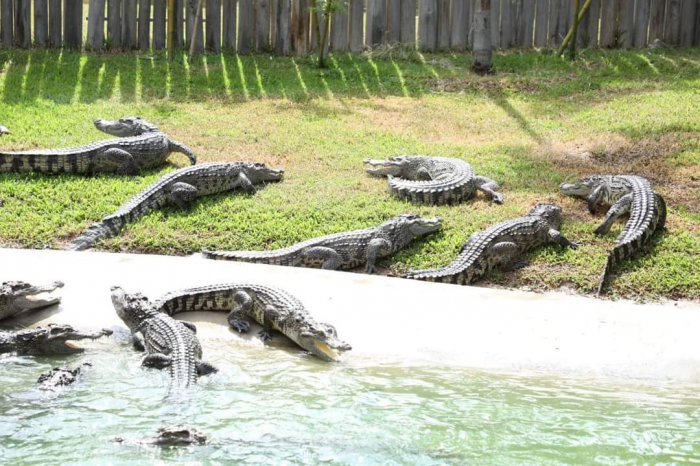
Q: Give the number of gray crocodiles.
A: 12